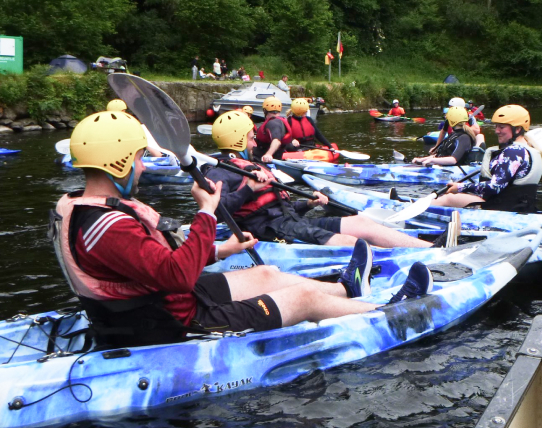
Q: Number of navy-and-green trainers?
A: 2